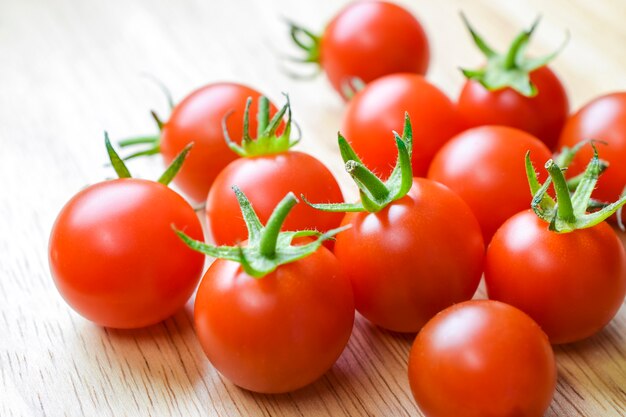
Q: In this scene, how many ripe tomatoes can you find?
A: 12